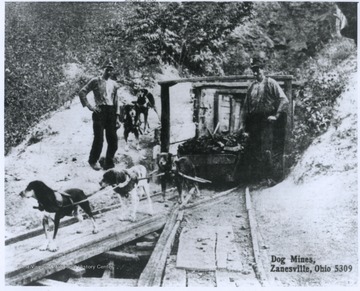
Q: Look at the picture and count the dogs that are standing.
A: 5